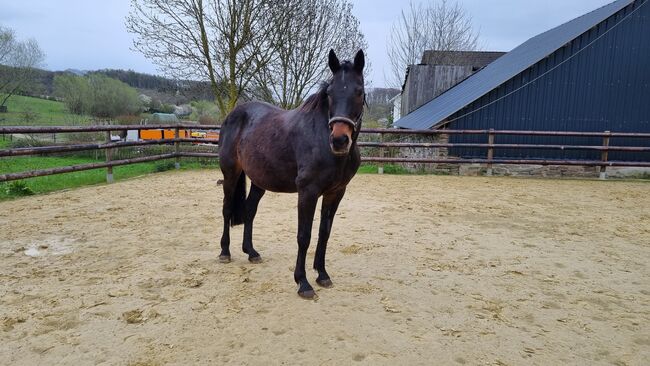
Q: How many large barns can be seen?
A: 1